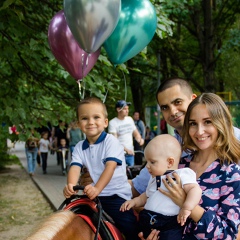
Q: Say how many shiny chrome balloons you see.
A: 3